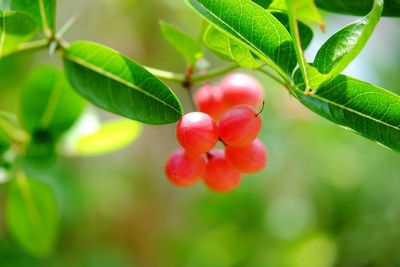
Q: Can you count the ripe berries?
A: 7